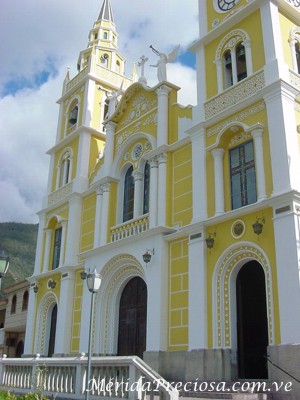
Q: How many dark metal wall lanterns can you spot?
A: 6